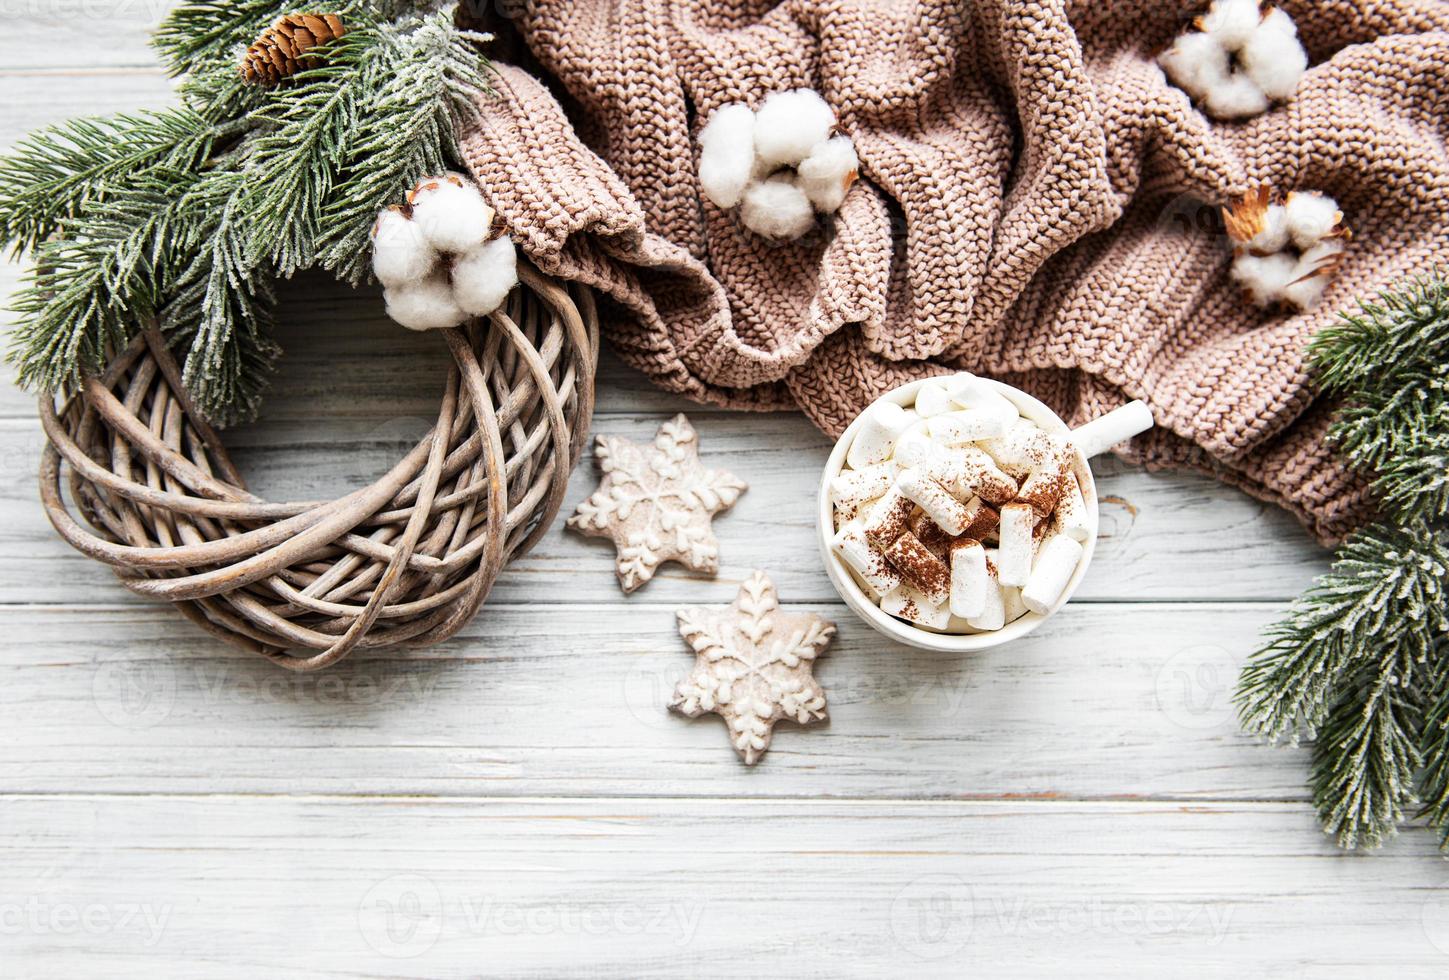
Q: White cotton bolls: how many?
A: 4